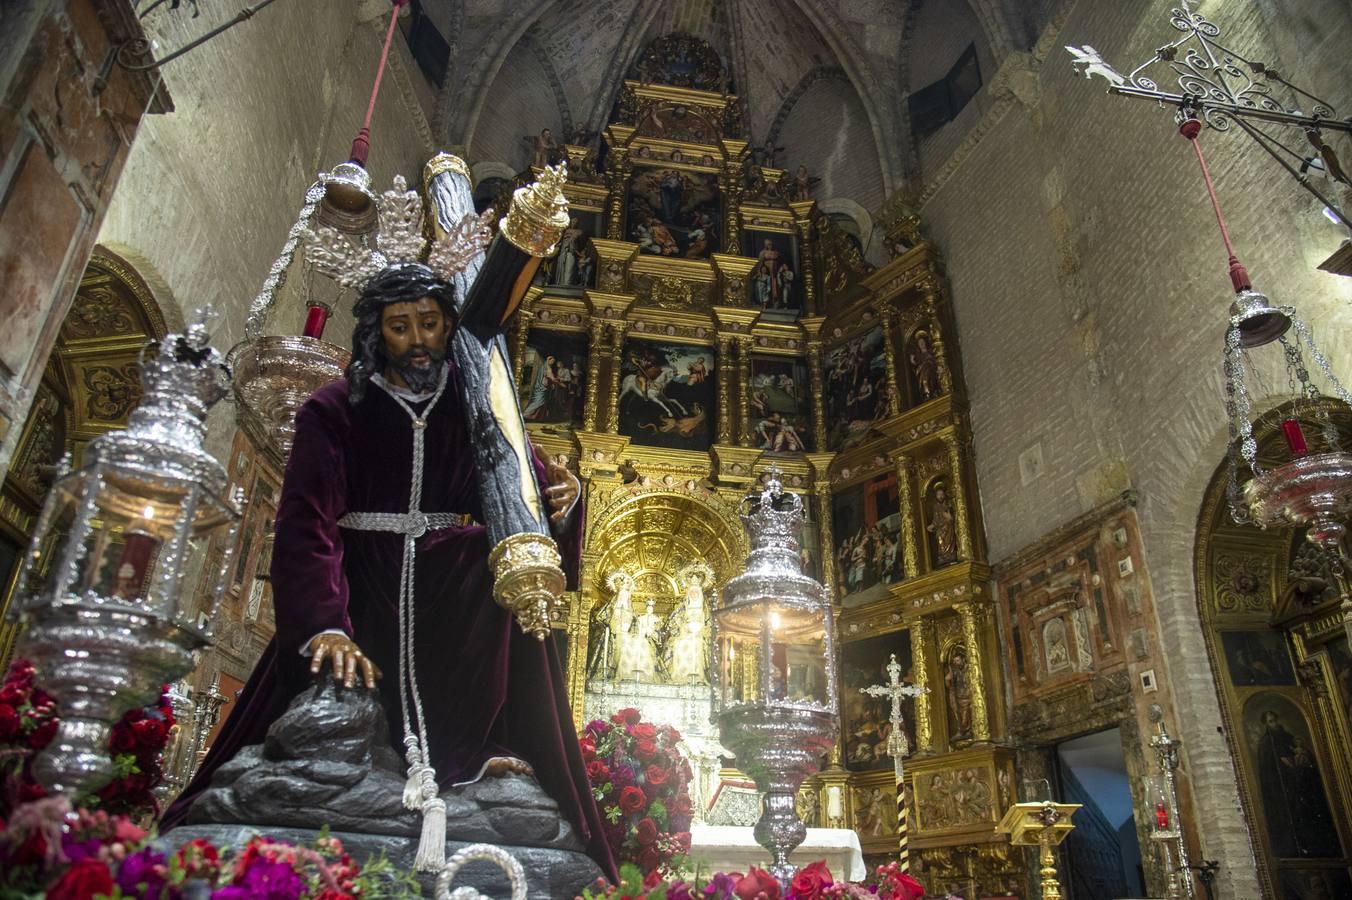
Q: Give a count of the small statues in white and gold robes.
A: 3